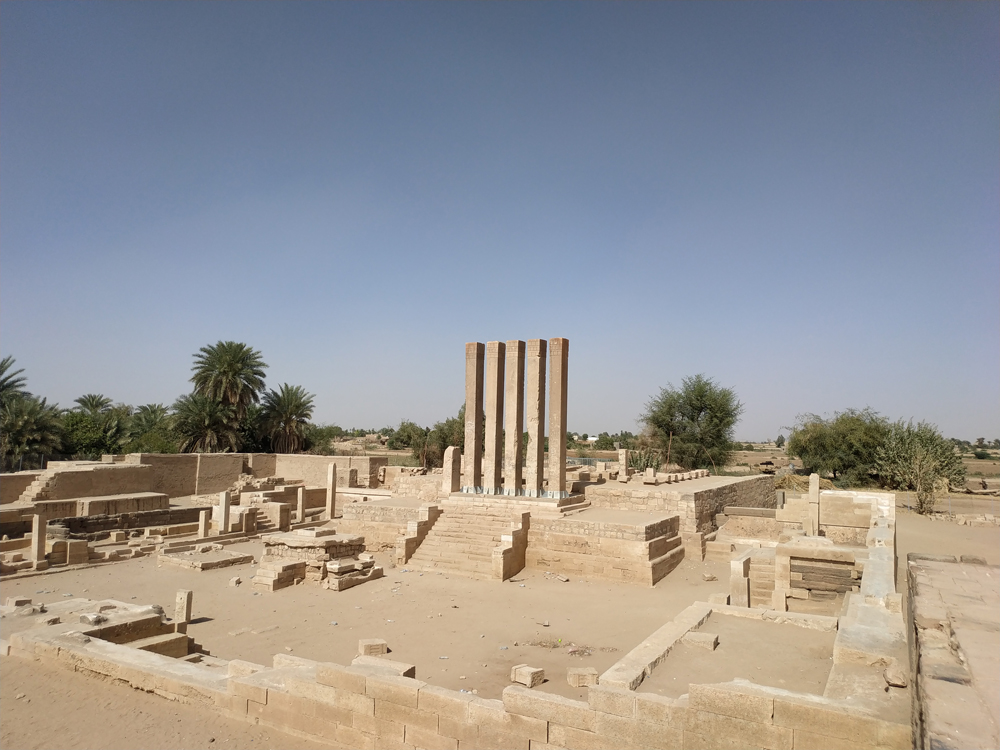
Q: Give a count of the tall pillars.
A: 5